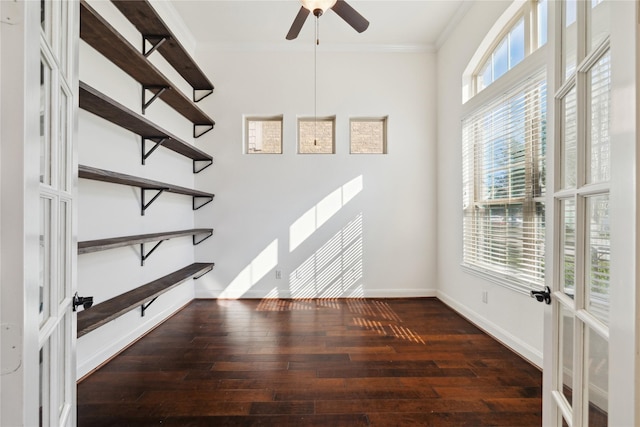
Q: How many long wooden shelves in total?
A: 6